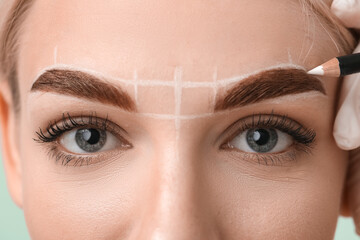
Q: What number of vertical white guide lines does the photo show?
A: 5